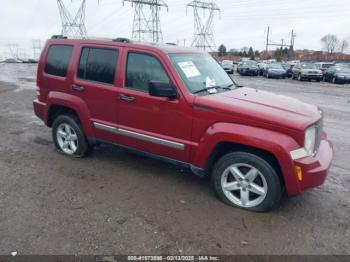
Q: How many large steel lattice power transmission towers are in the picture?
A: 3